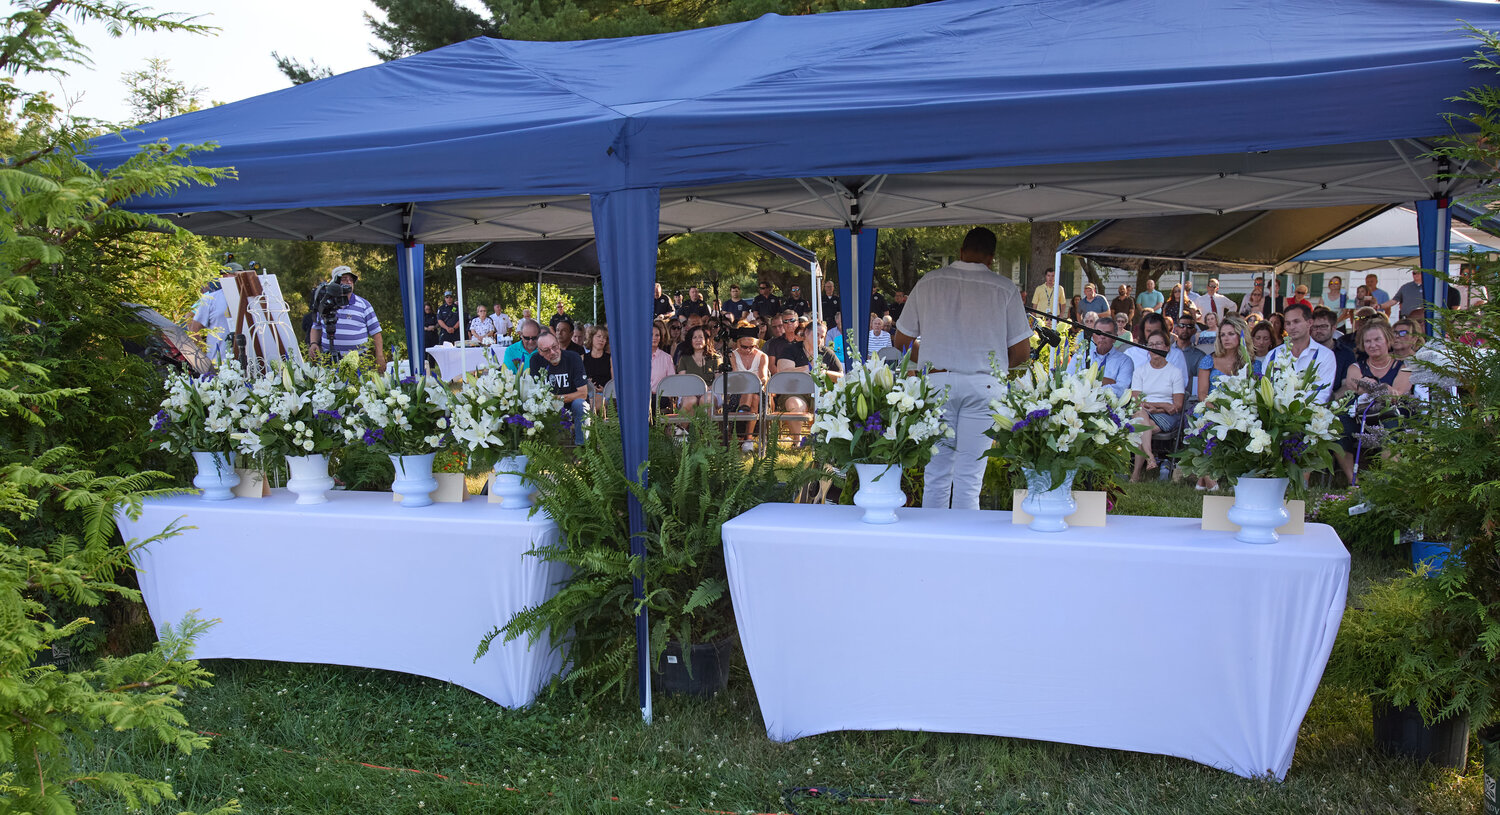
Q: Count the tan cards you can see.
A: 5